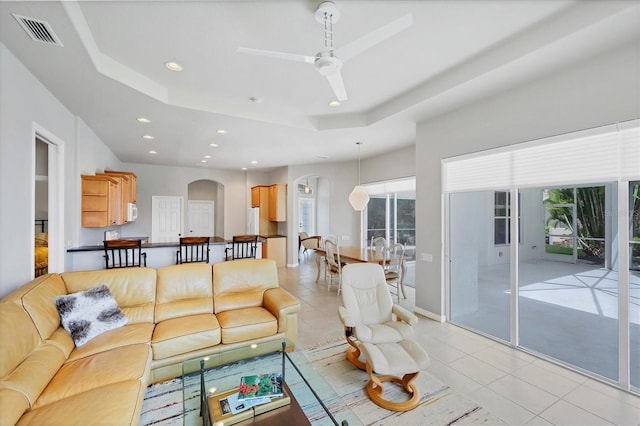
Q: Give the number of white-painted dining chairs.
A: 4